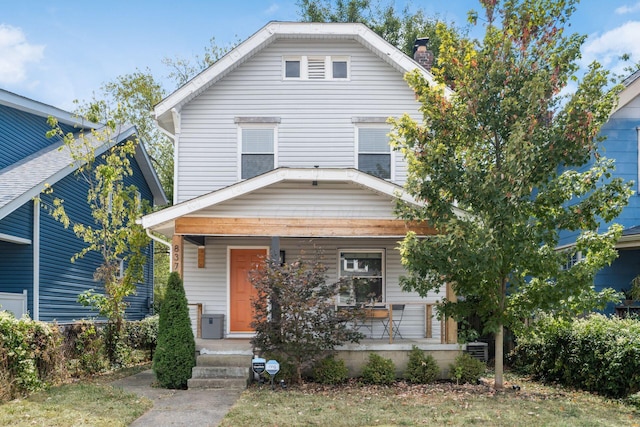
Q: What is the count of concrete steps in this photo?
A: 3